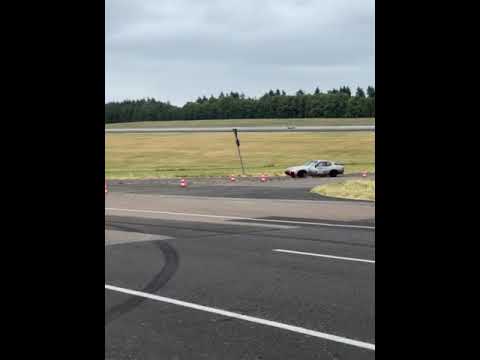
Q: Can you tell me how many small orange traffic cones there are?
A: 5